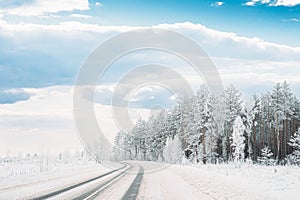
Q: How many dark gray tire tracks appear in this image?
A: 3